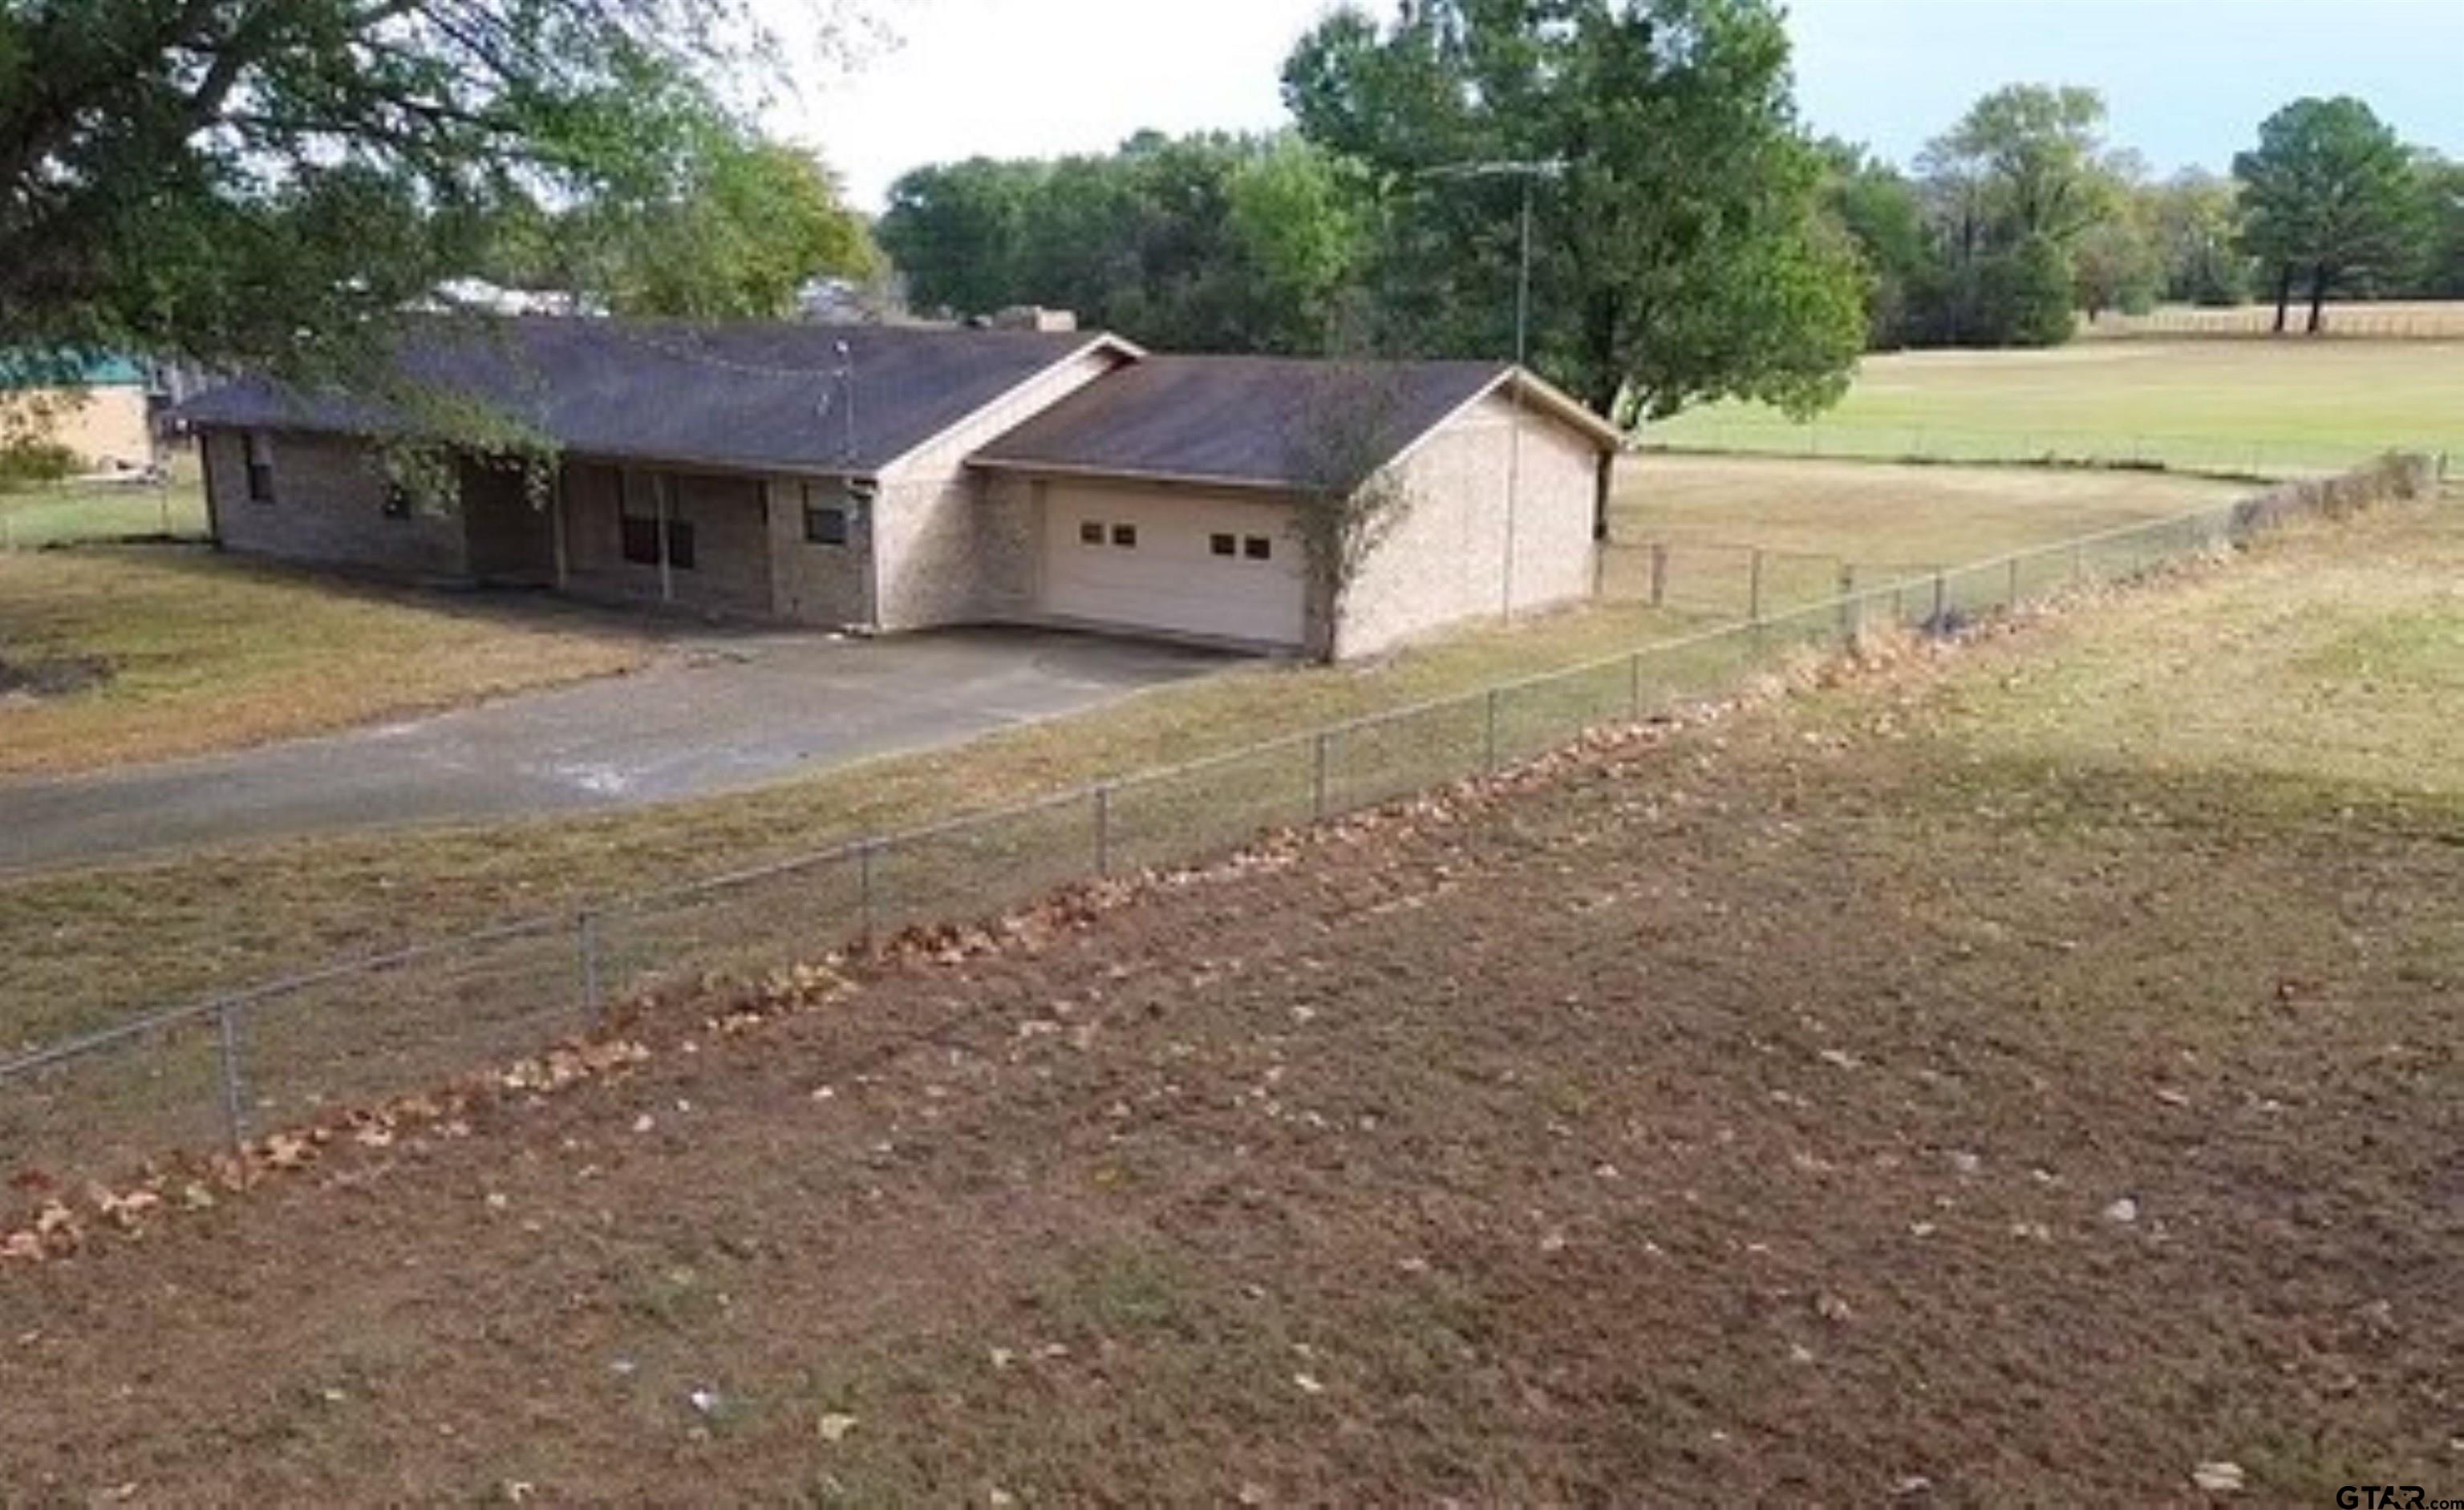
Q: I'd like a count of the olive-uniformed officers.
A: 0